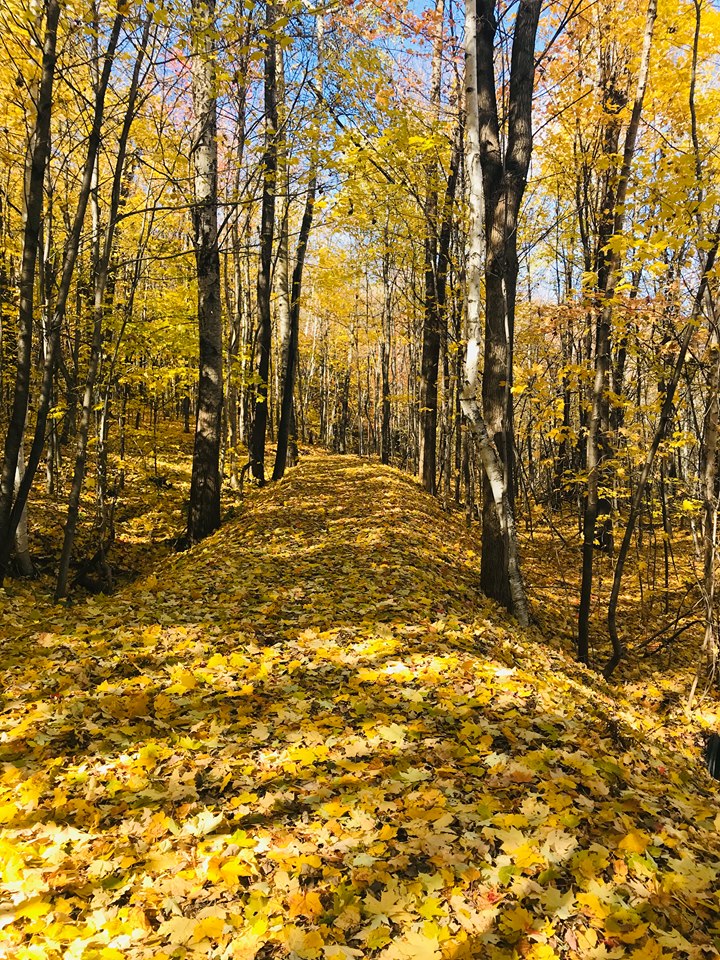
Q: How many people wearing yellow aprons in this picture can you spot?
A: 0